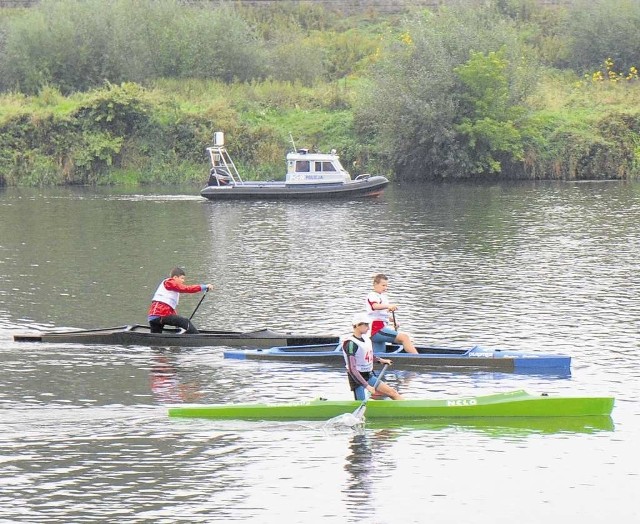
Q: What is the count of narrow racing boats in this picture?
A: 3